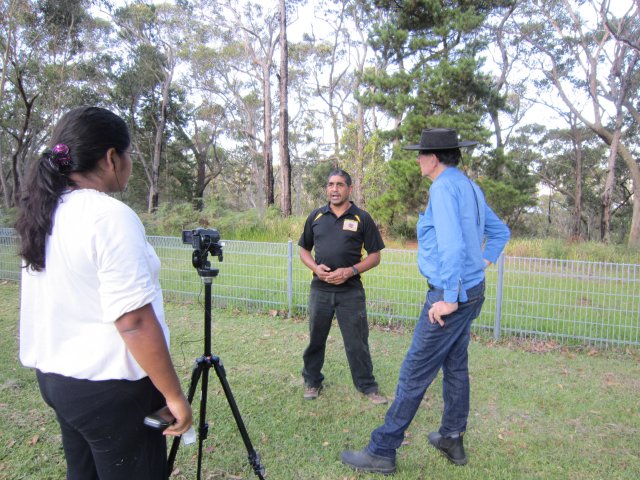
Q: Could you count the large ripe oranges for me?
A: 0